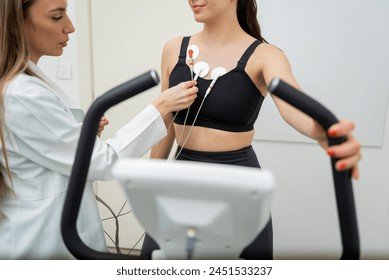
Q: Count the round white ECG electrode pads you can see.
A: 3